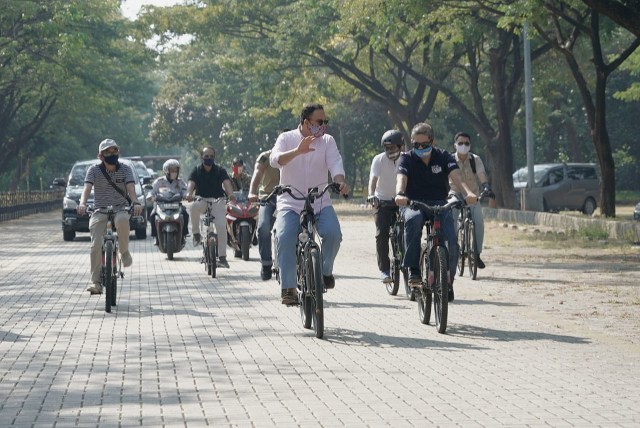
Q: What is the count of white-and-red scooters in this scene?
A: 1